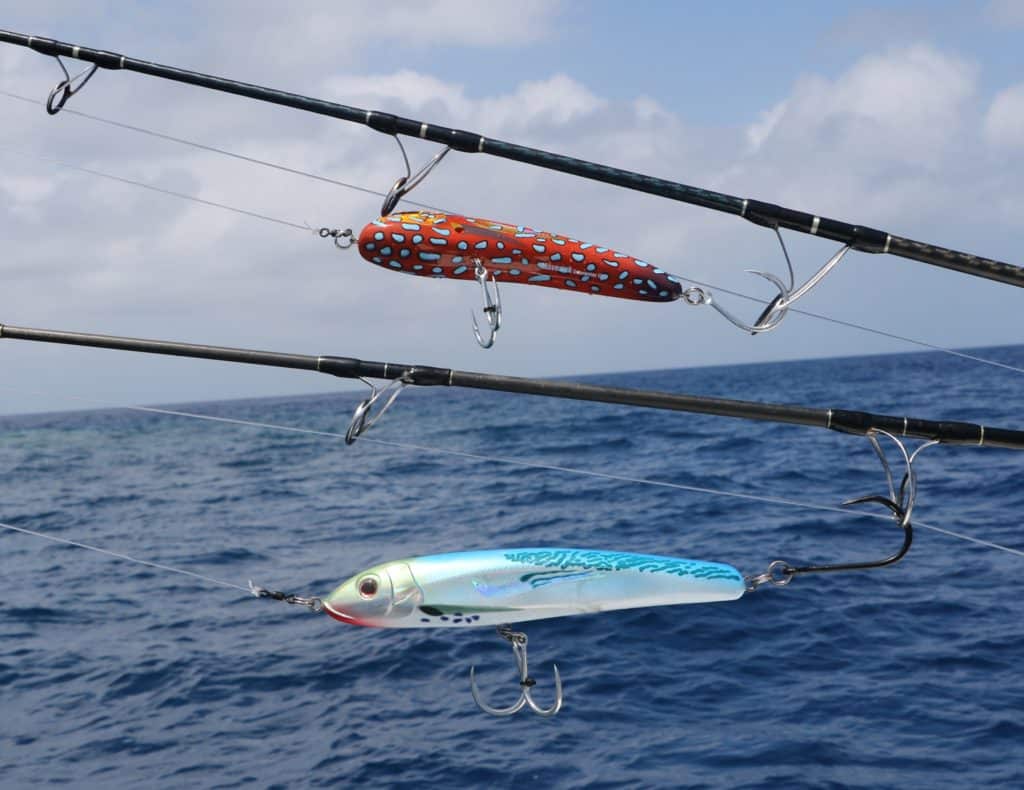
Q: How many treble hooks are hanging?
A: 2